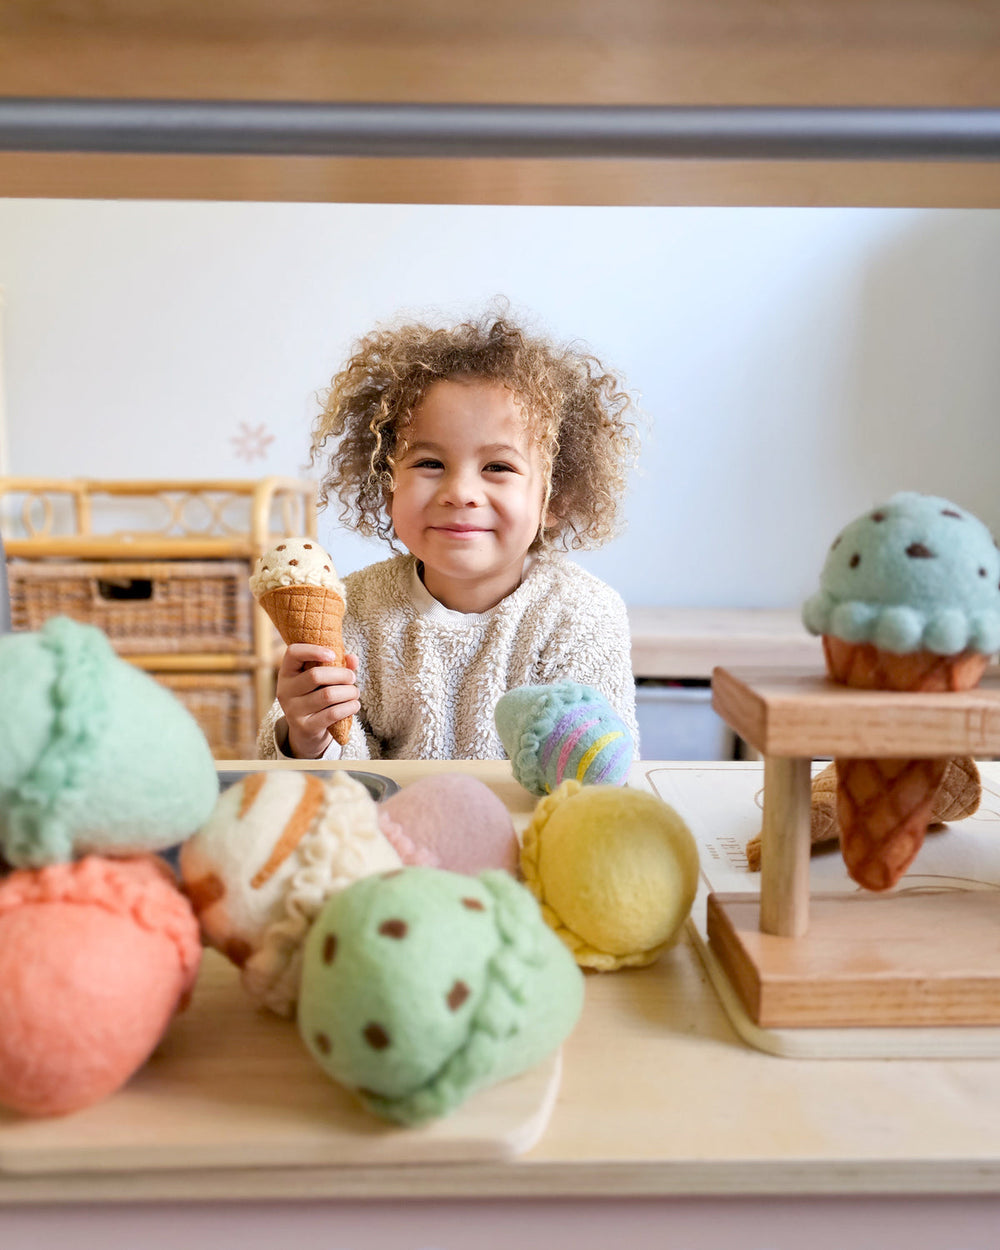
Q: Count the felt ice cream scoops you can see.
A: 9